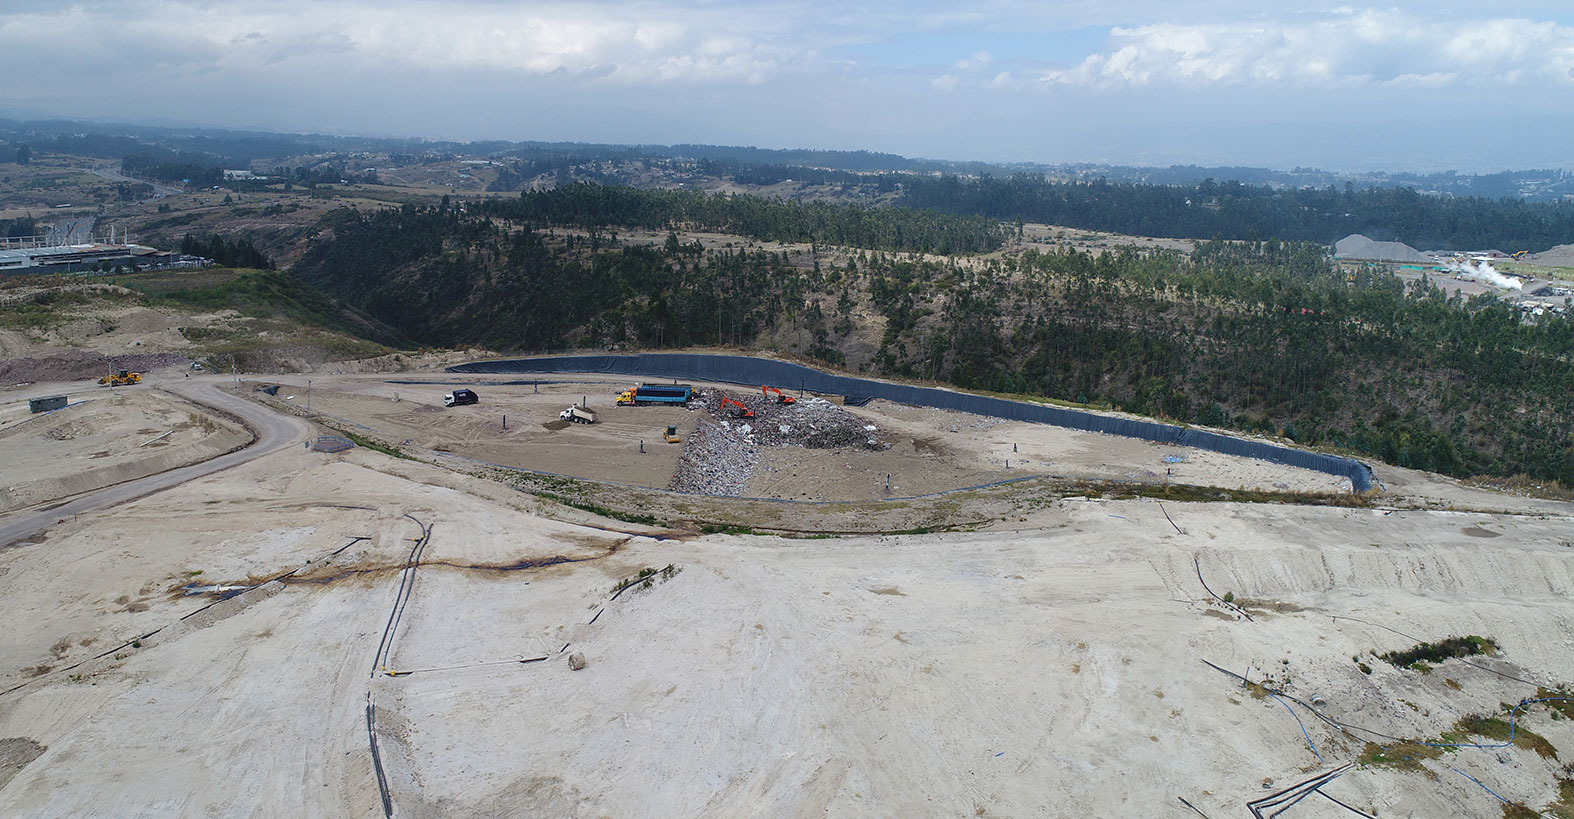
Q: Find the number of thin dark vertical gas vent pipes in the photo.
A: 11